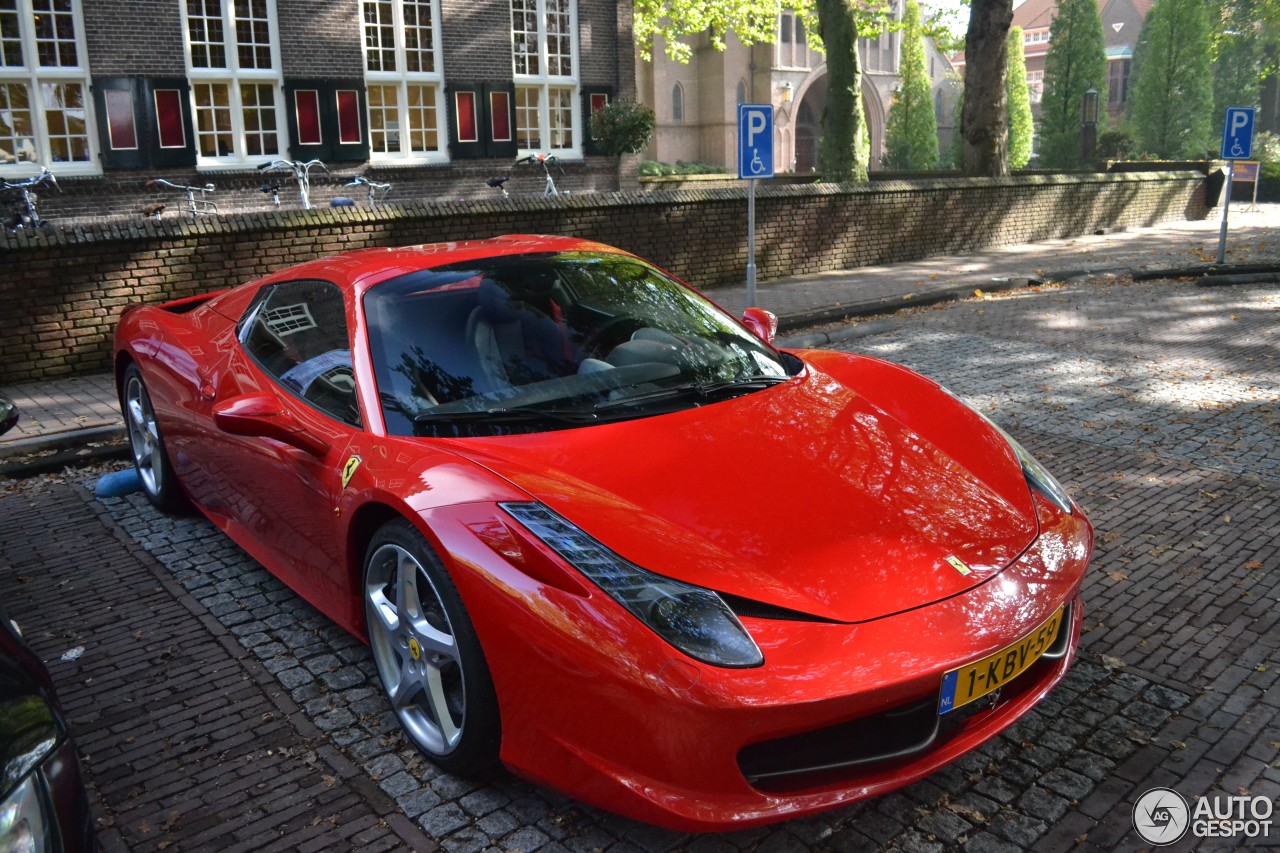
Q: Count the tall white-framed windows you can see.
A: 4